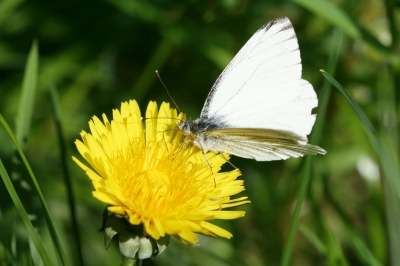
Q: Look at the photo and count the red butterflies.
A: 0